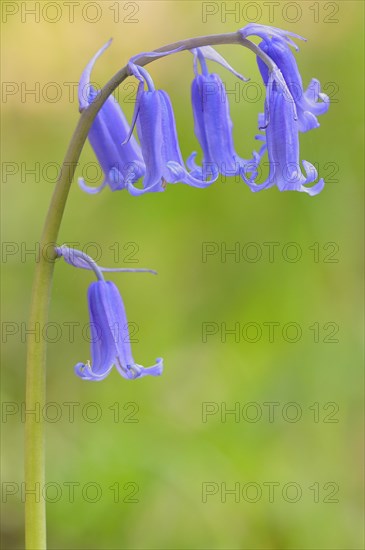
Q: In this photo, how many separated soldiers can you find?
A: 0